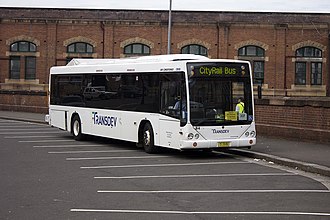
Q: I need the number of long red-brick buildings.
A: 1